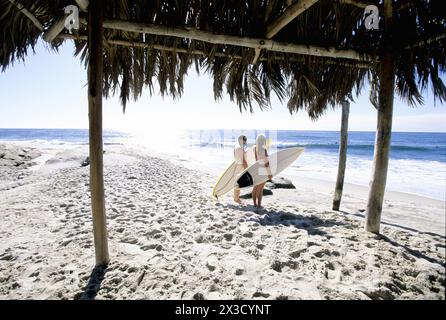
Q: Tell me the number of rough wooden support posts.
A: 3